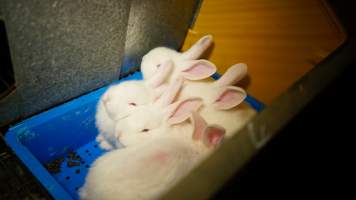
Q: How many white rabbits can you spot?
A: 5